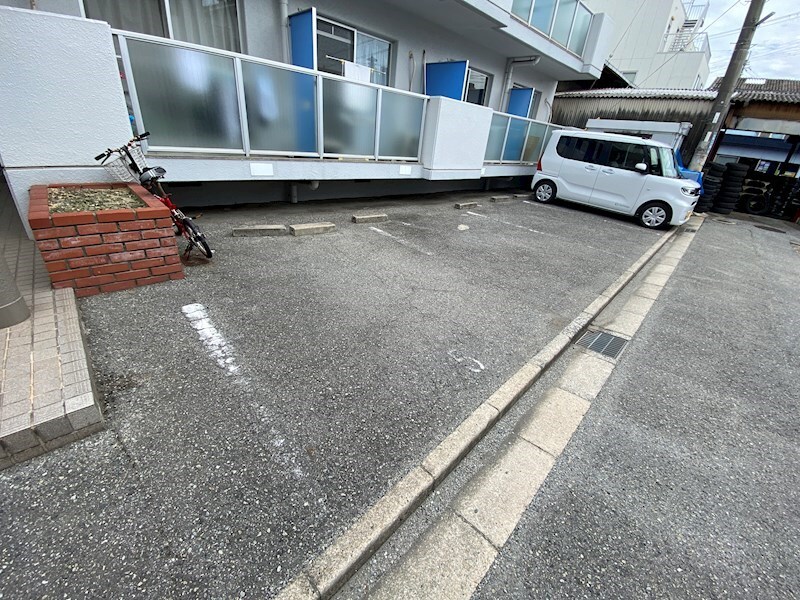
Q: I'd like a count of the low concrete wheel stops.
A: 6